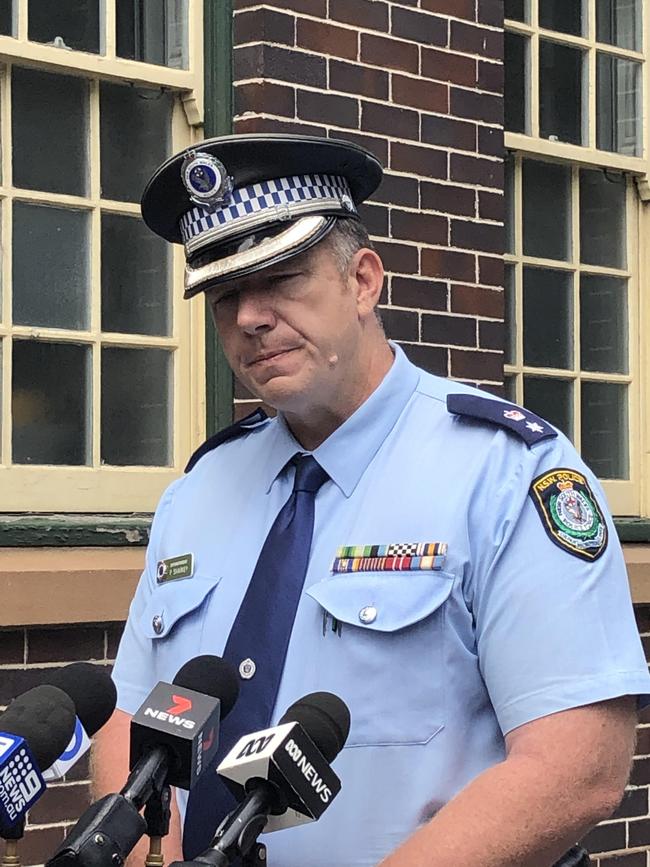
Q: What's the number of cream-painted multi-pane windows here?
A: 2